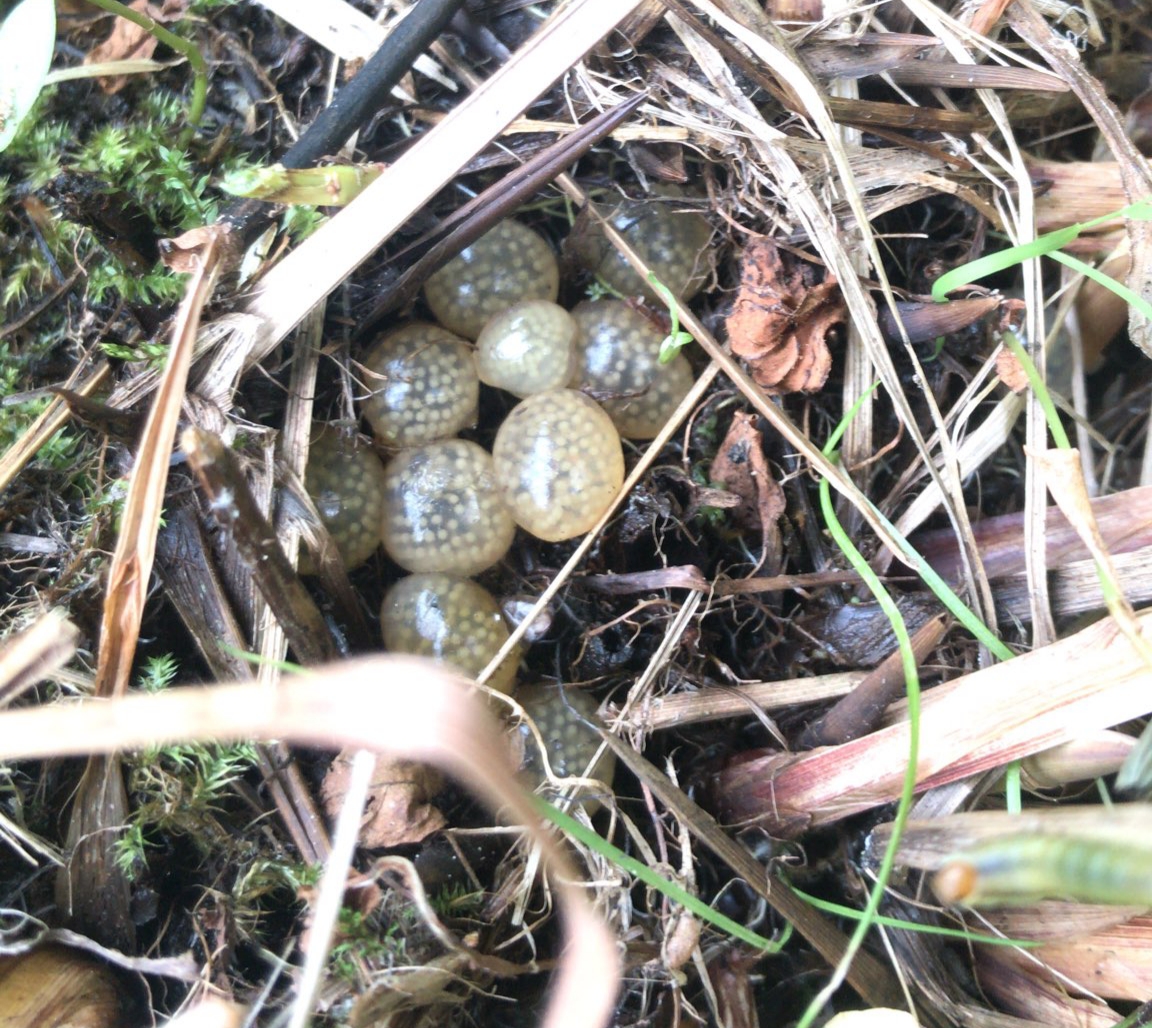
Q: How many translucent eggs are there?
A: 10